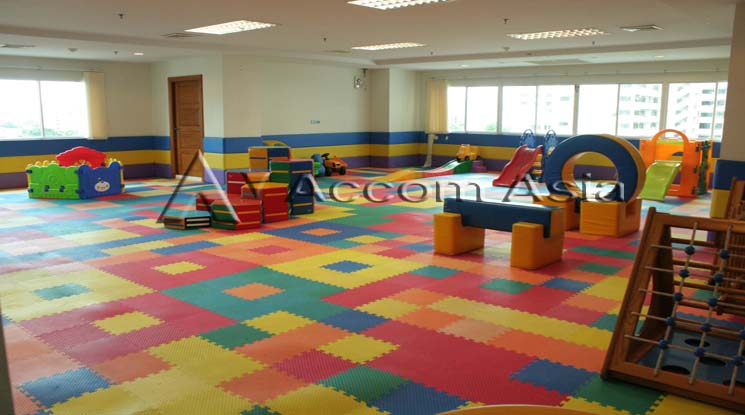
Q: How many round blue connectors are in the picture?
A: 12